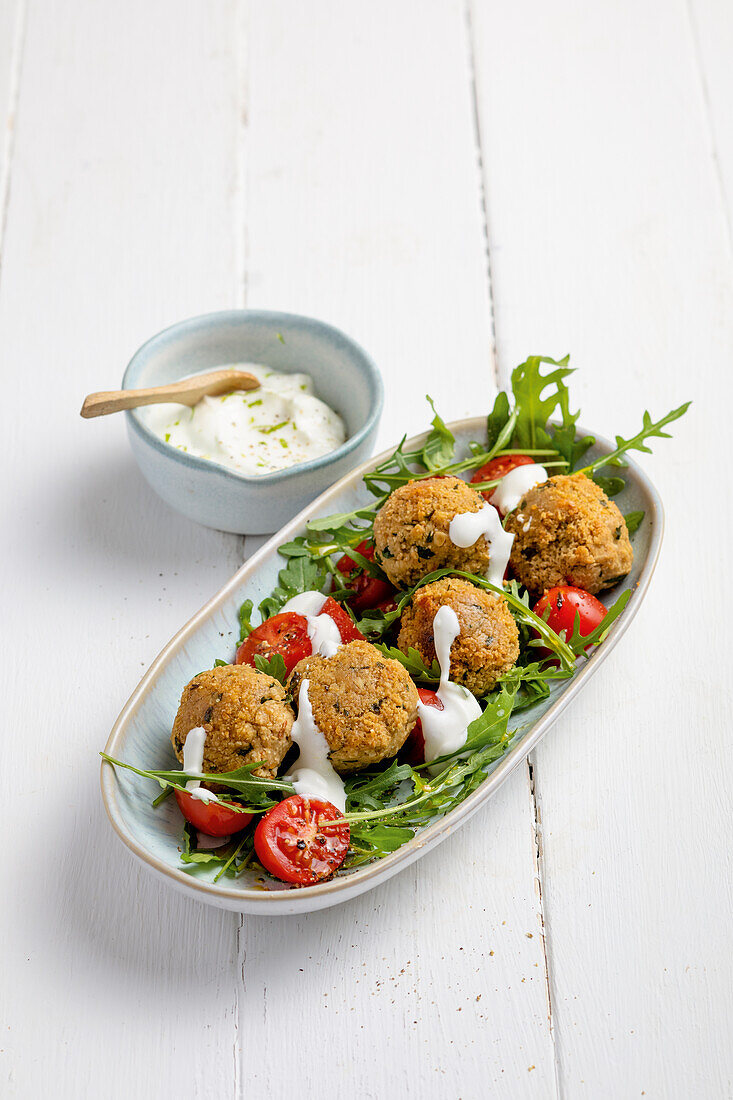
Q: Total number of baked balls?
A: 5